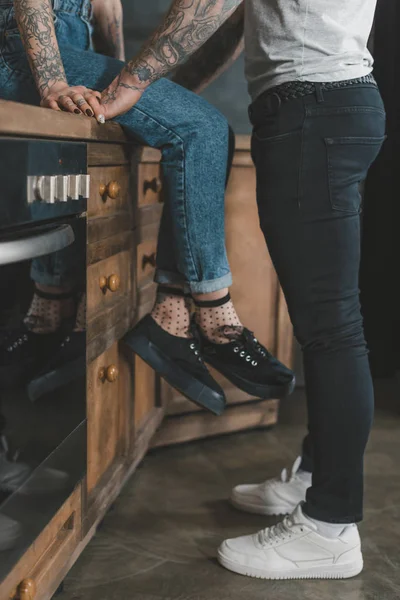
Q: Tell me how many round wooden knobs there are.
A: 6